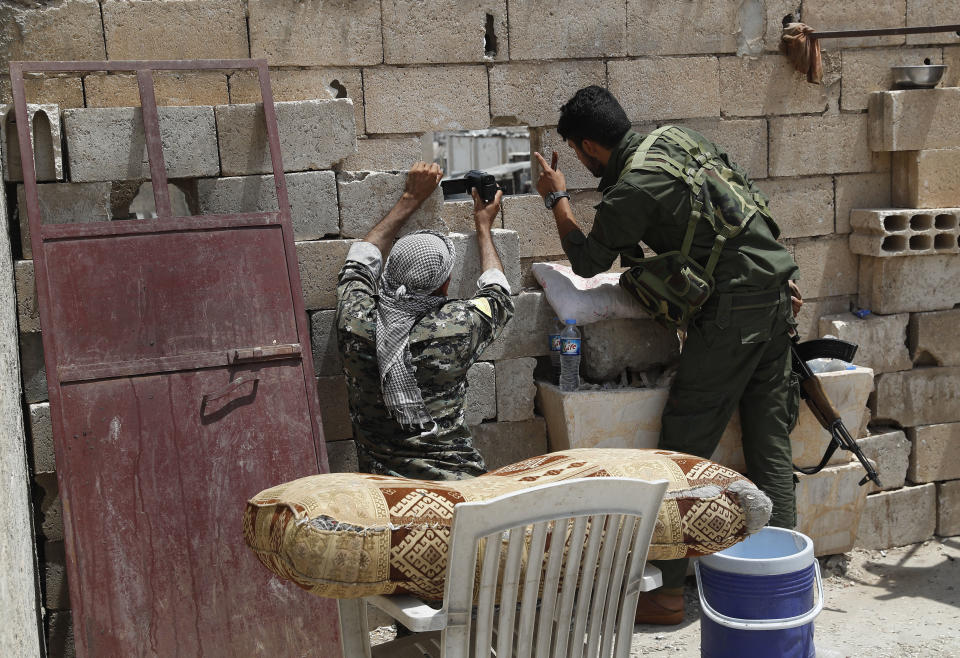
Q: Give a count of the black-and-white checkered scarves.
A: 1